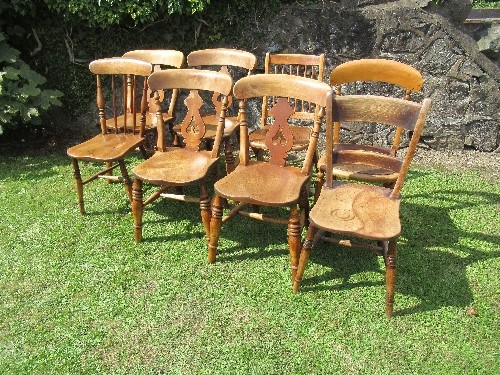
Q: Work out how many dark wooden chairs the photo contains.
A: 8